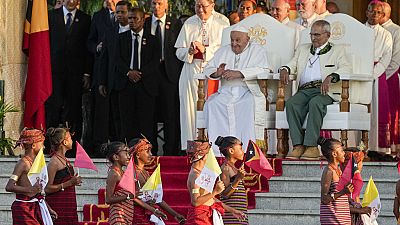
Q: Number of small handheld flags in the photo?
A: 8